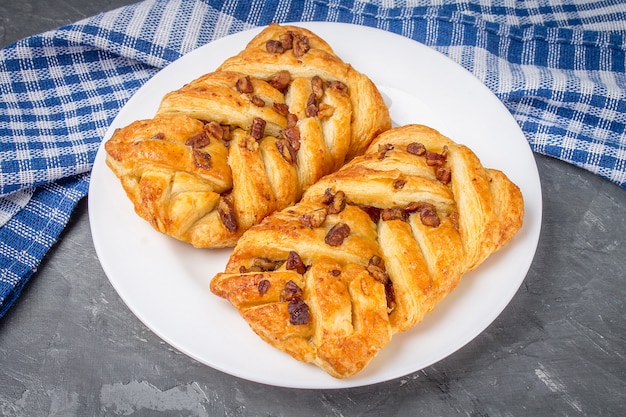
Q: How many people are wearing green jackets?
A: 0